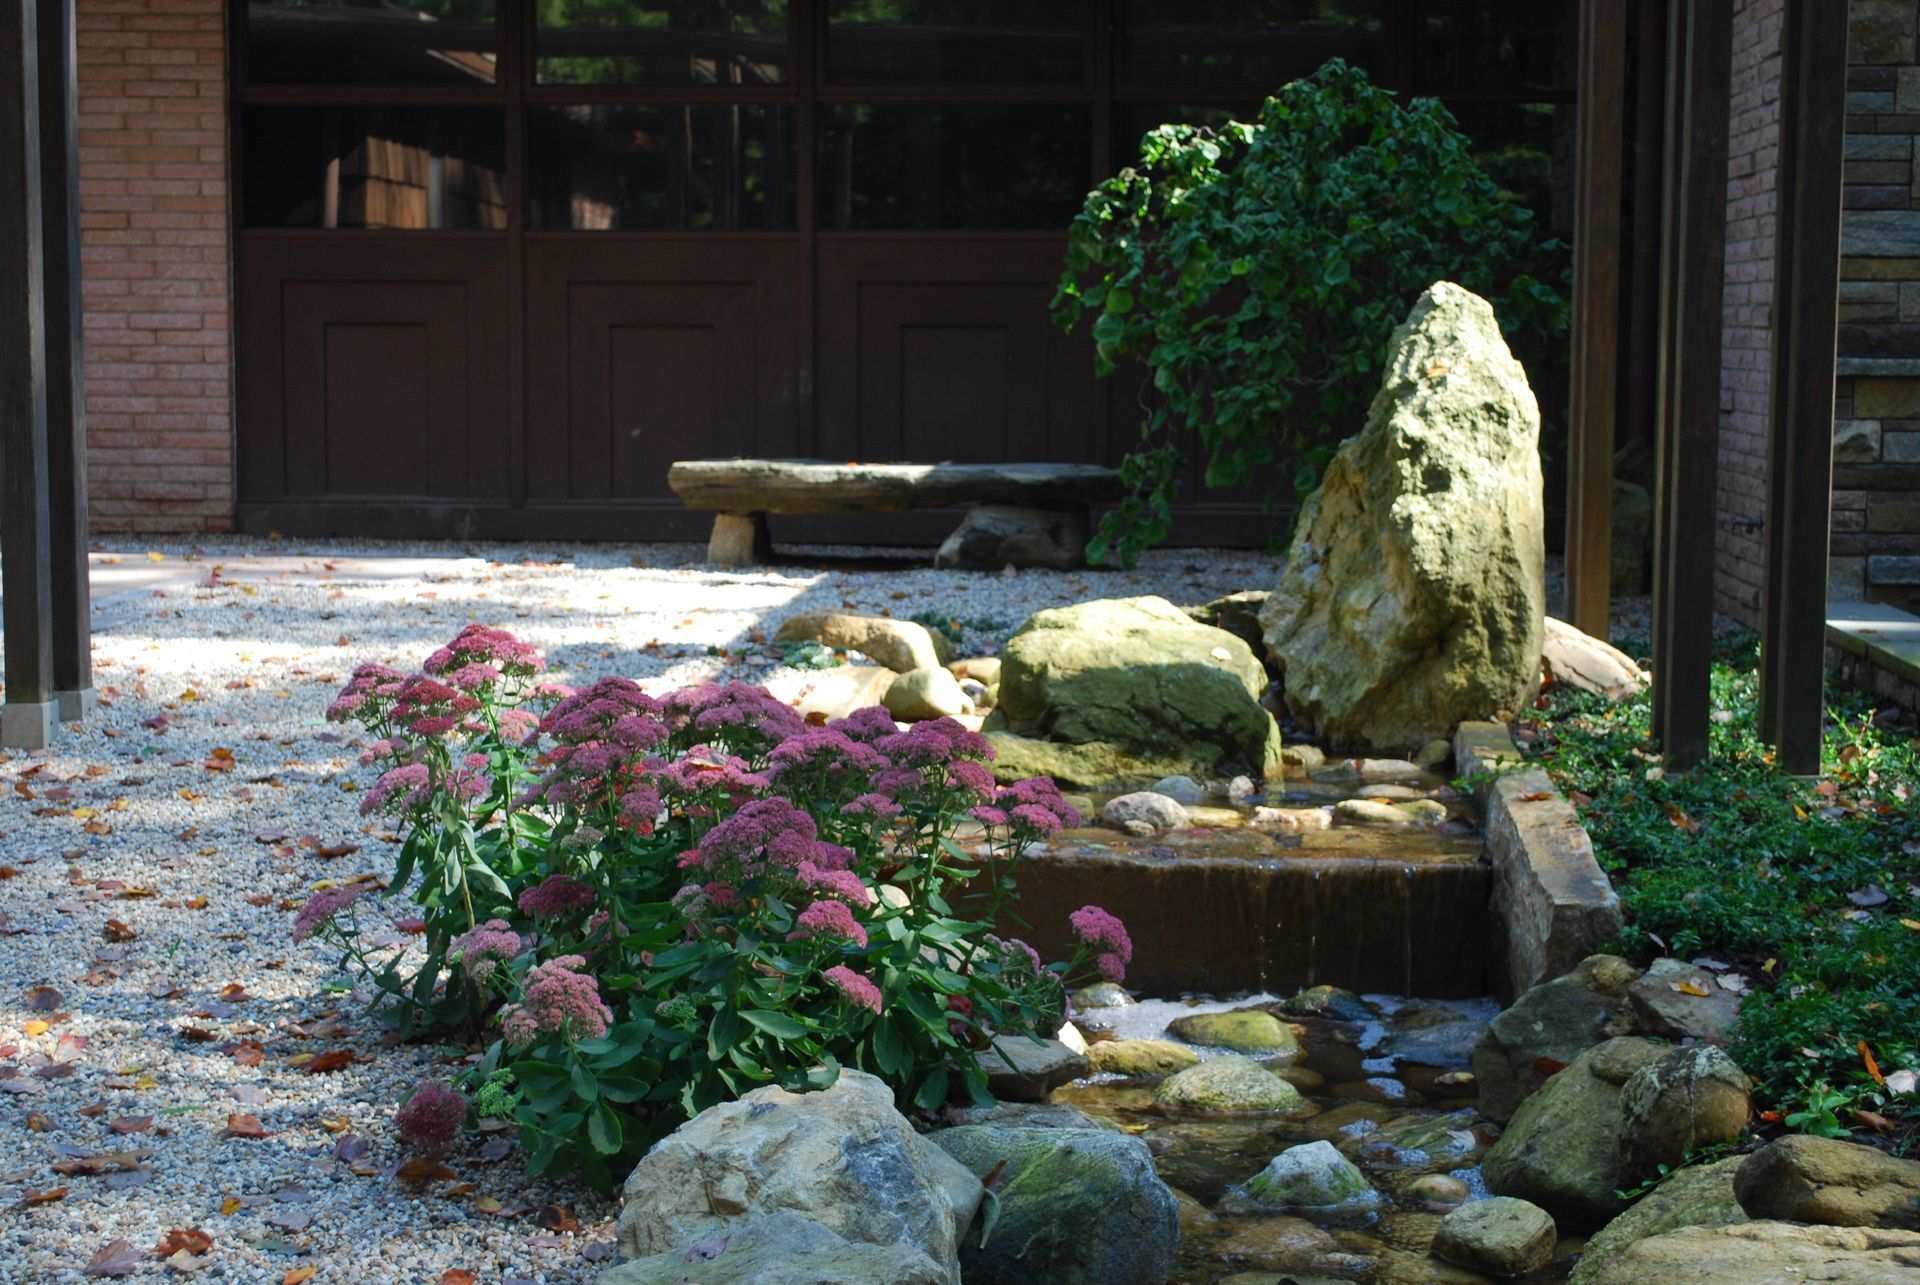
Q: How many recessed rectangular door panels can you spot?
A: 3